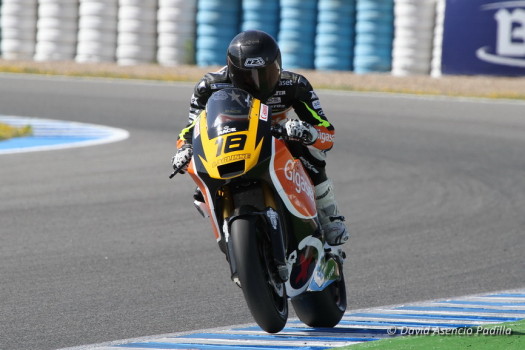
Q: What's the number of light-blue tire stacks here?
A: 5